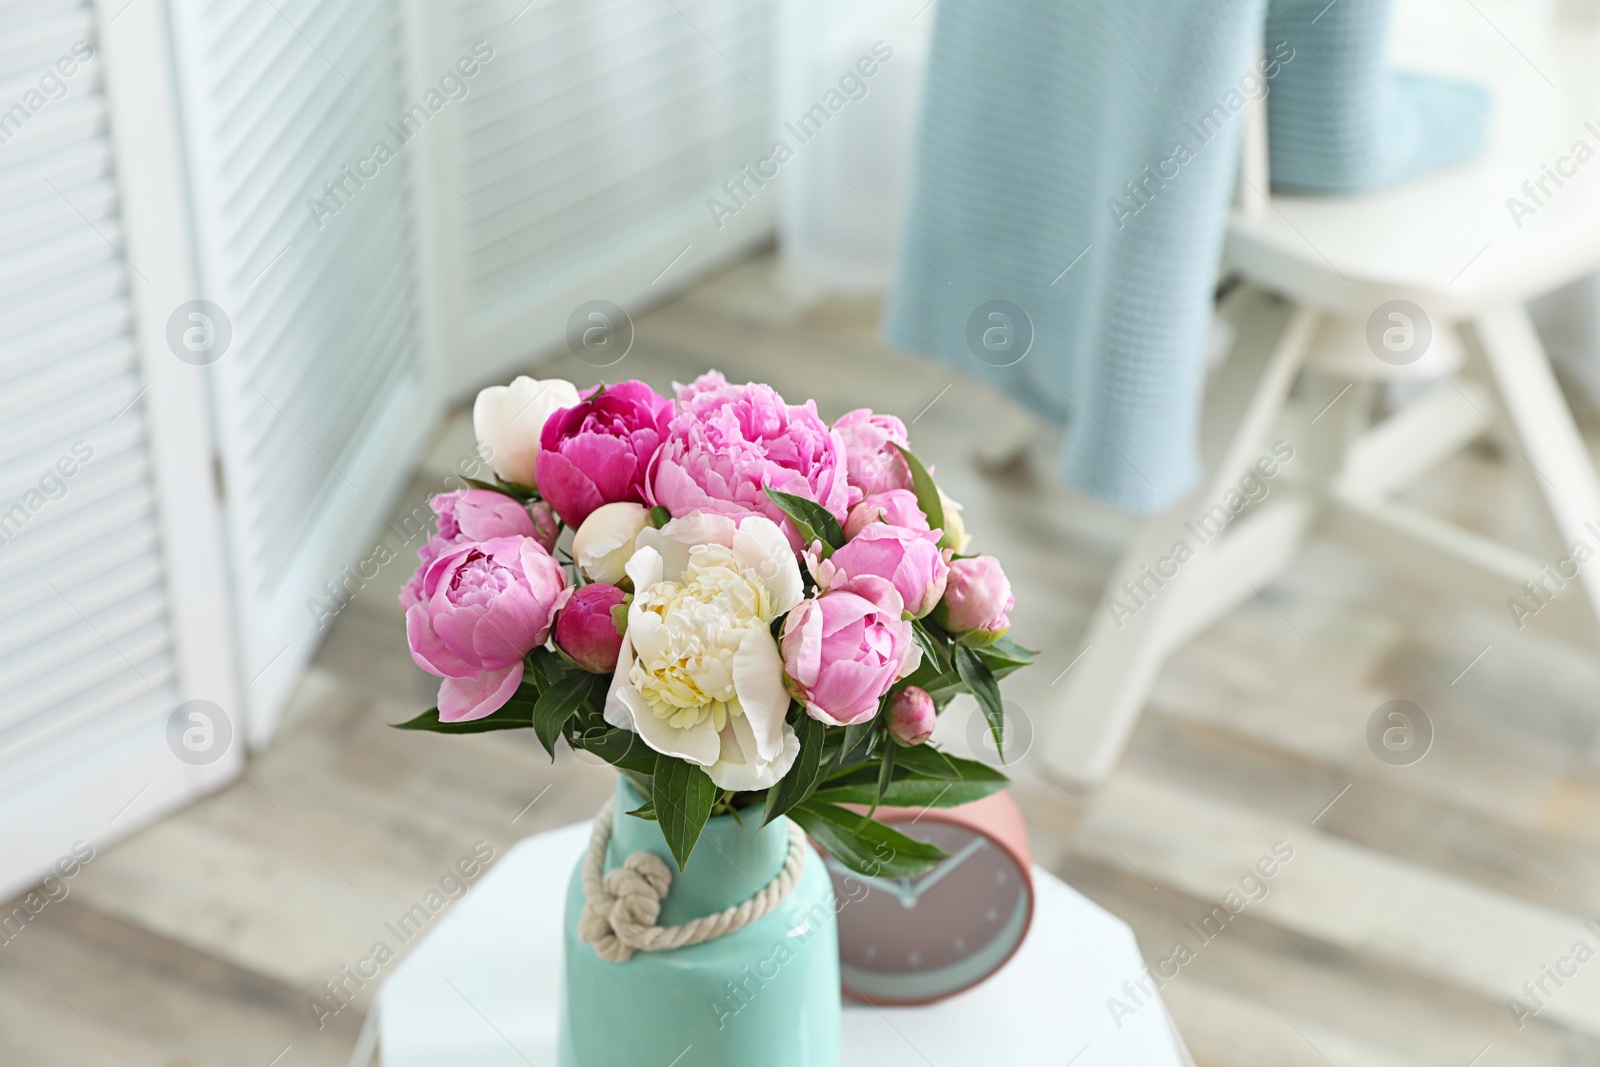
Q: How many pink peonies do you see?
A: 11